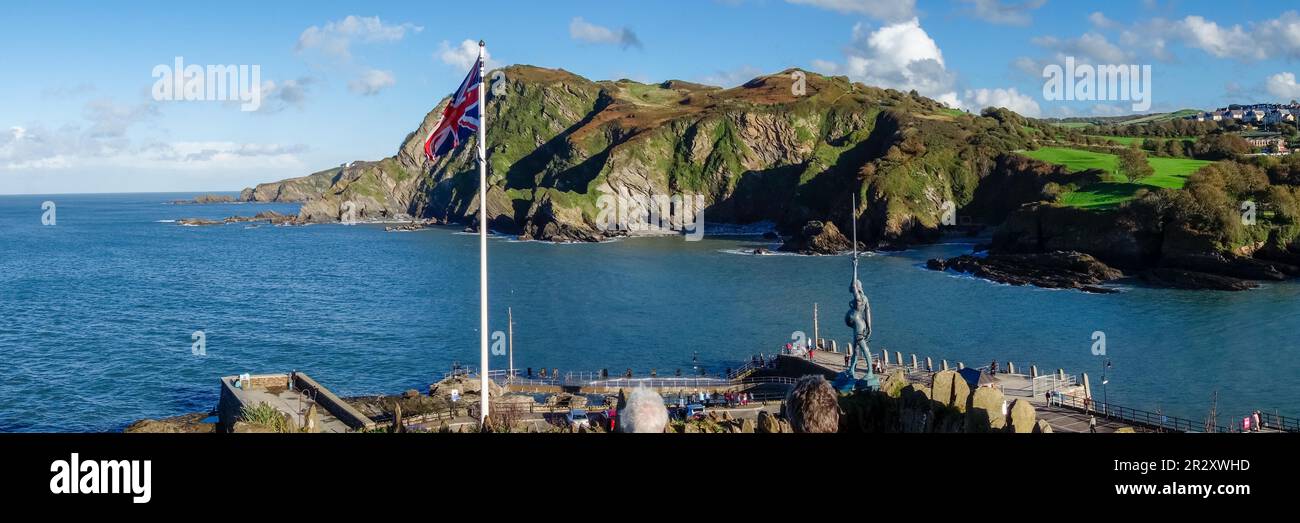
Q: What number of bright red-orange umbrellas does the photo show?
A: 0